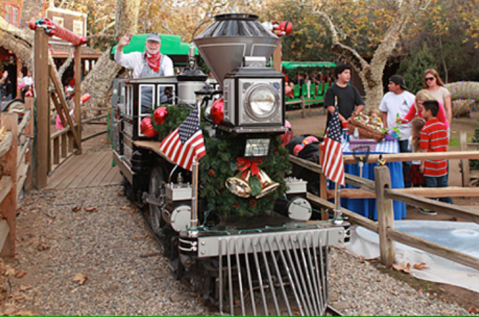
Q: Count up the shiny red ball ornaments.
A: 4